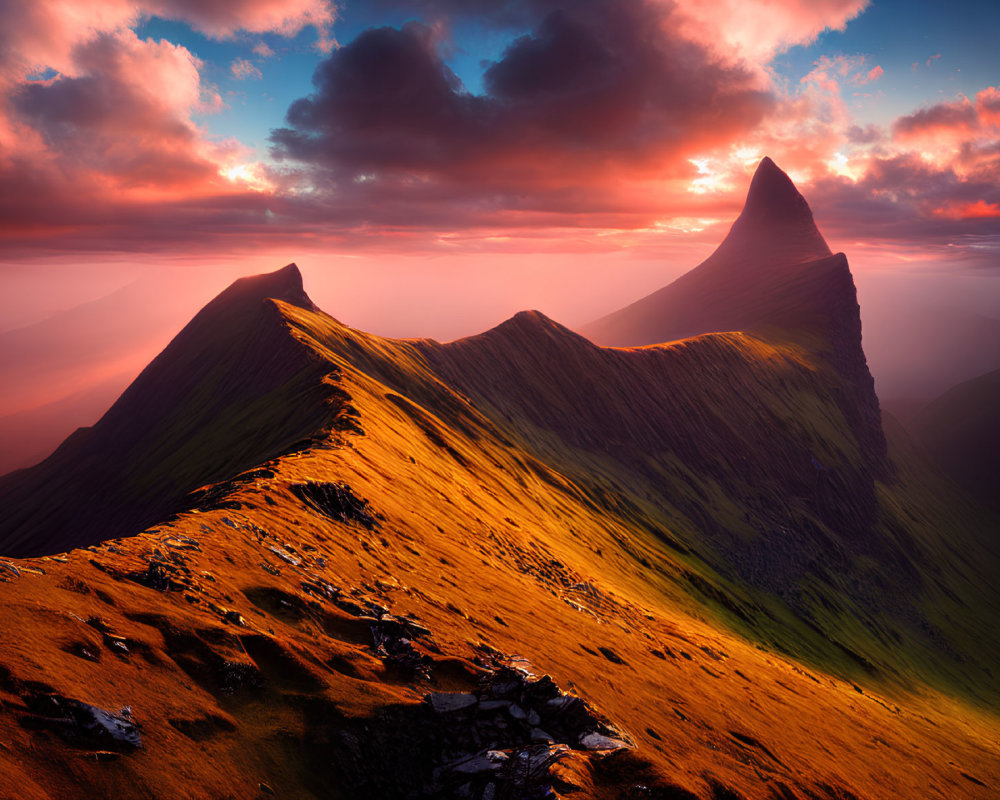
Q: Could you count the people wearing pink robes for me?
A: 0